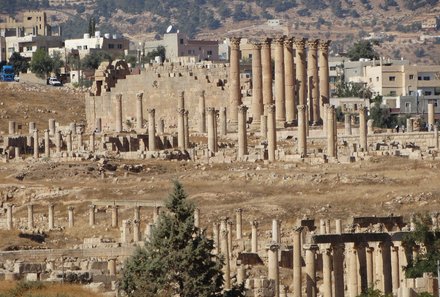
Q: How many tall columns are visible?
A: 8